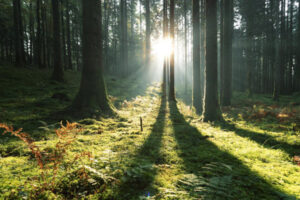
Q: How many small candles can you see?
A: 0